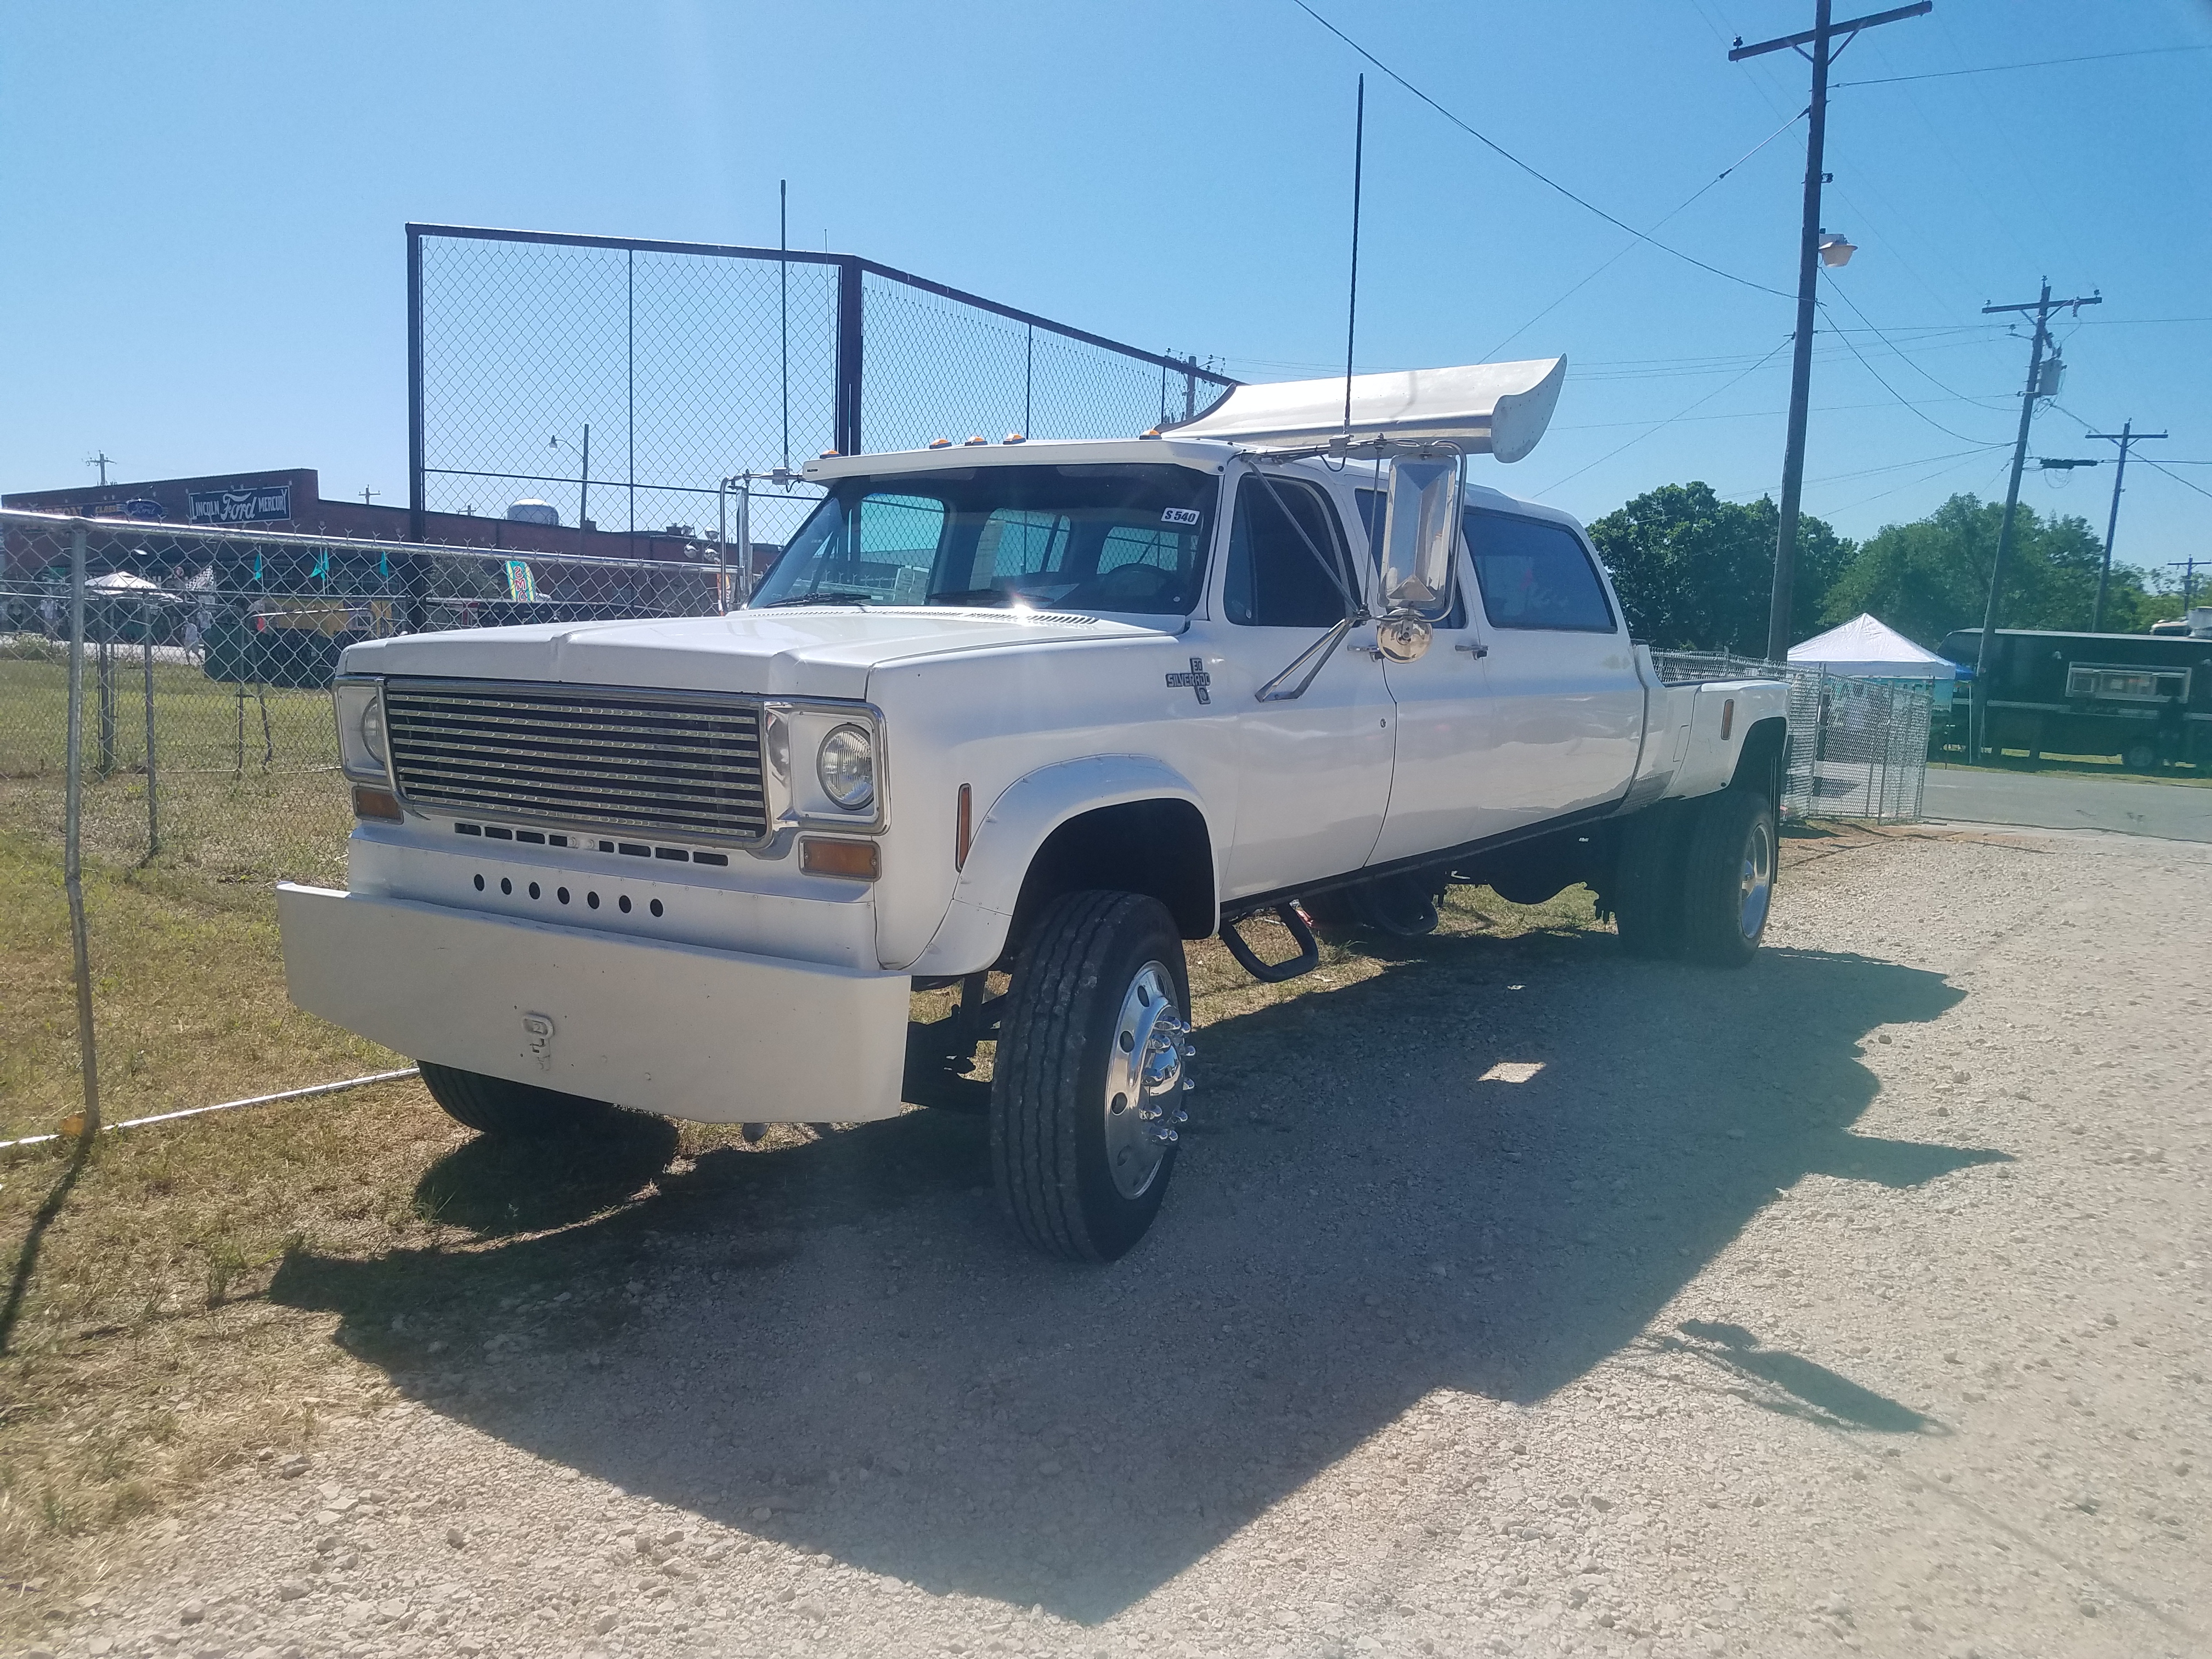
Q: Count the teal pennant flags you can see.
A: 4